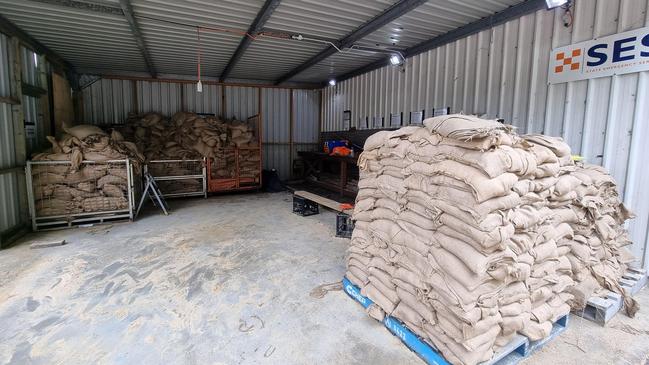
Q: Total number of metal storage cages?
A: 3